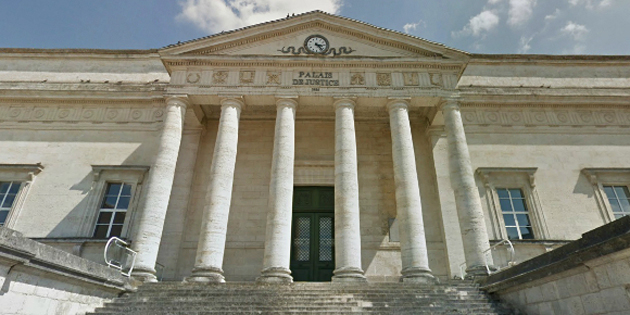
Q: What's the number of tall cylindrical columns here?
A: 6